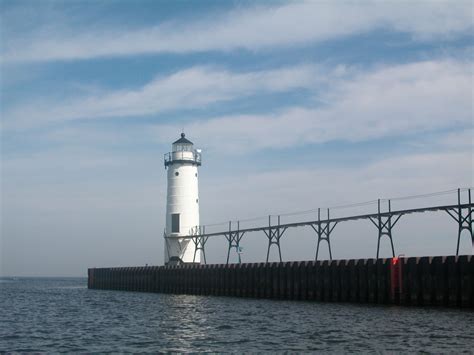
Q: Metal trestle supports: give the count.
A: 6